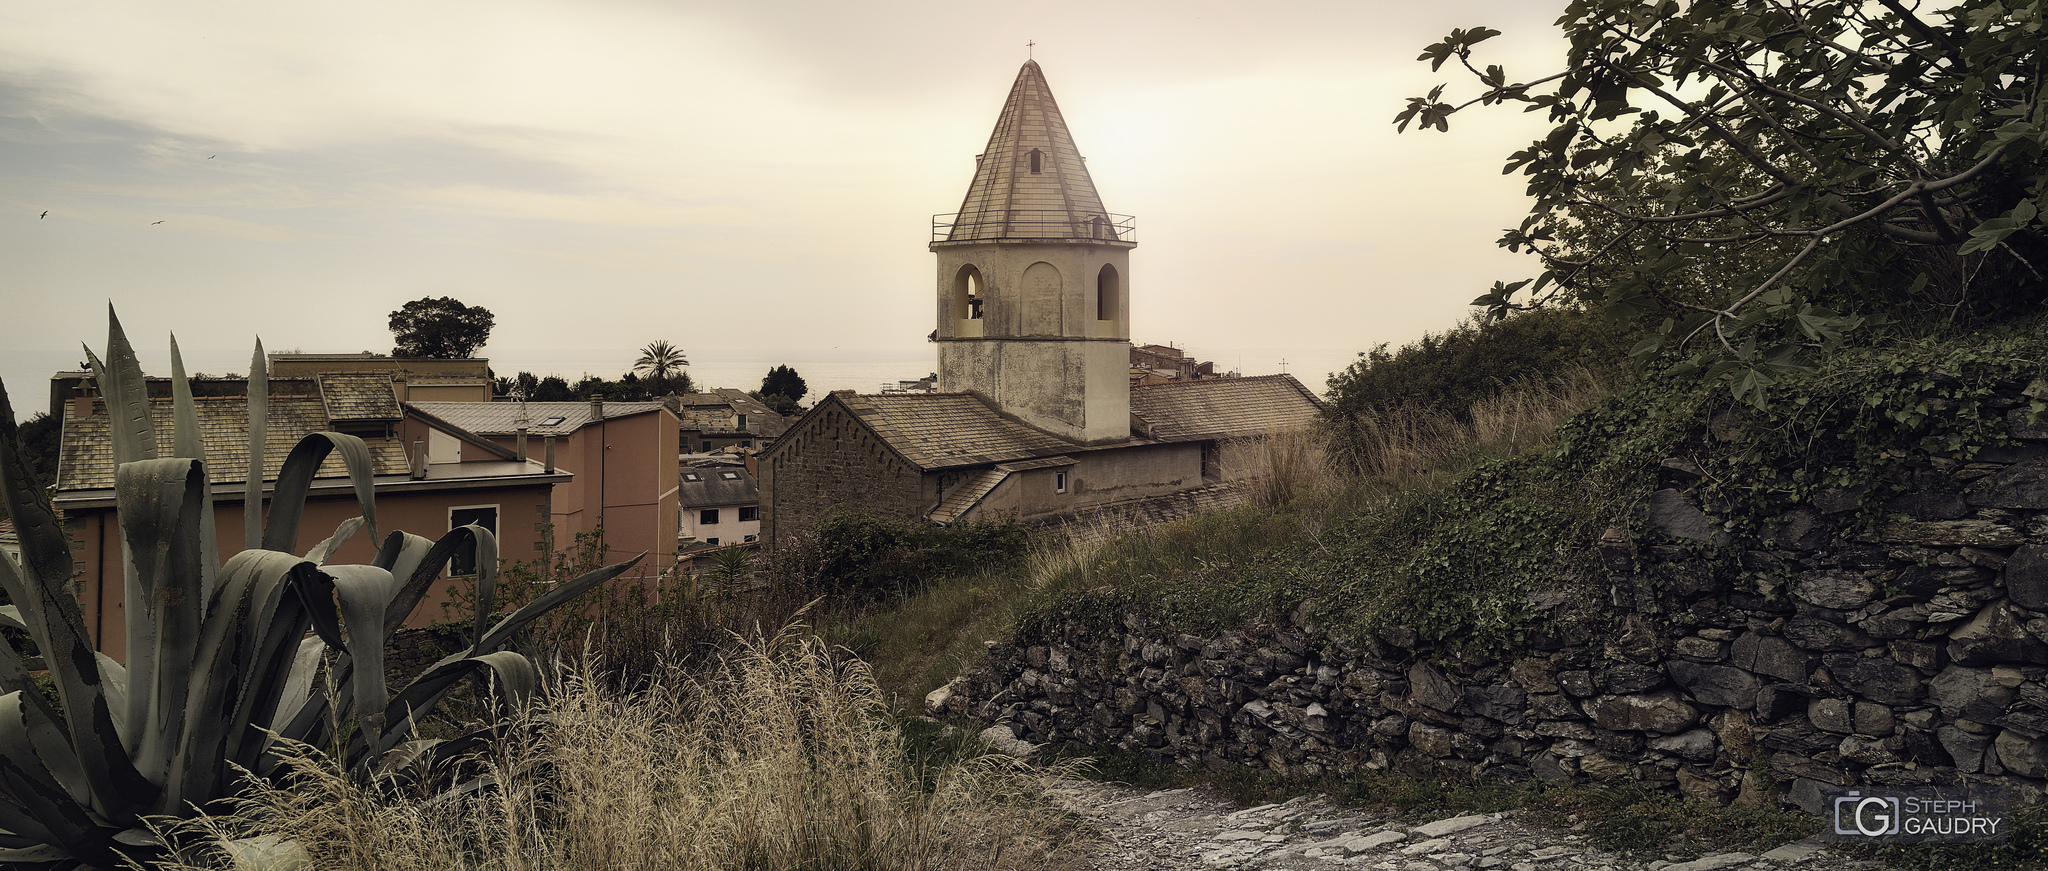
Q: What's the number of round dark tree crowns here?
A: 2